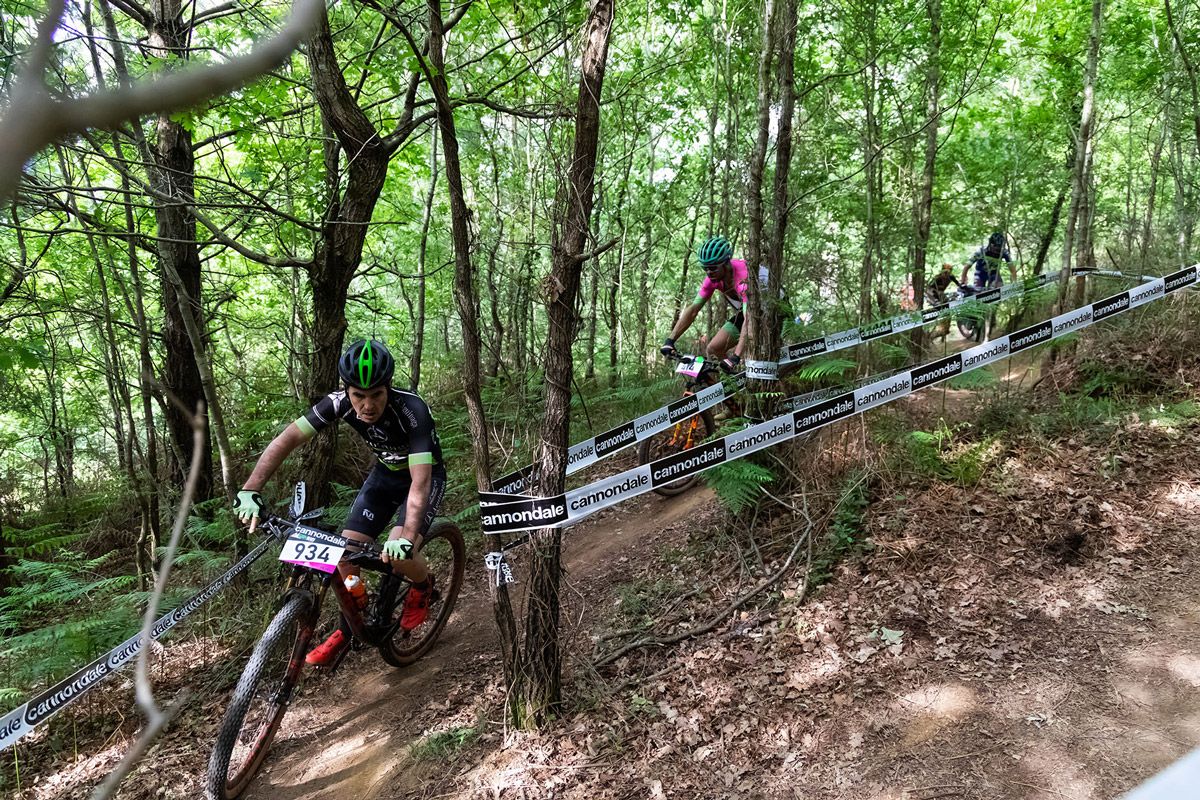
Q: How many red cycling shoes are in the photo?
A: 2